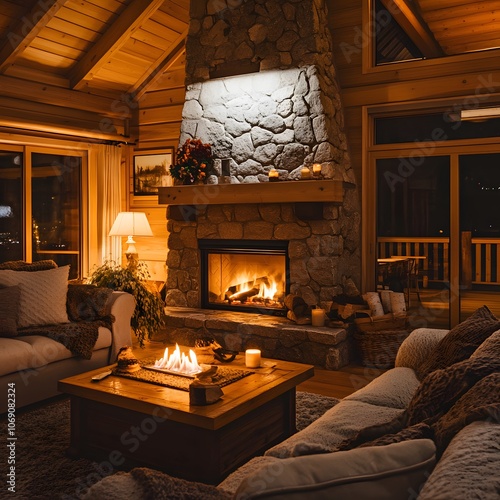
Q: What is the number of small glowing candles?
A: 5